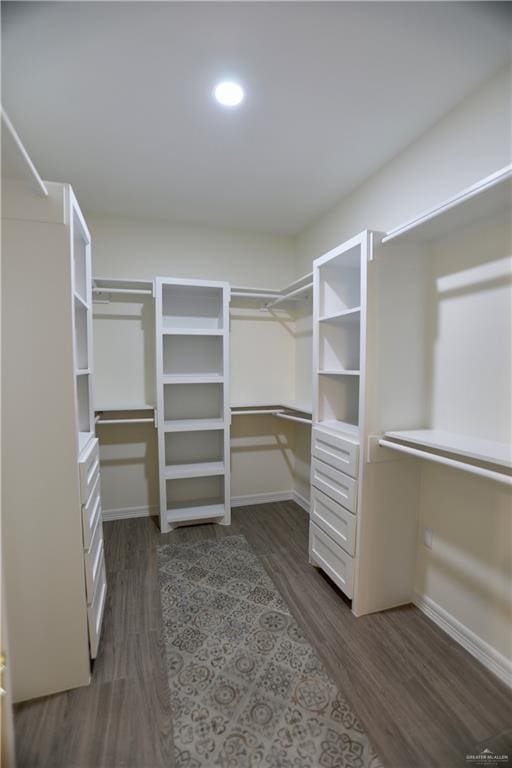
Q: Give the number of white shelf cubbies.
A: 11